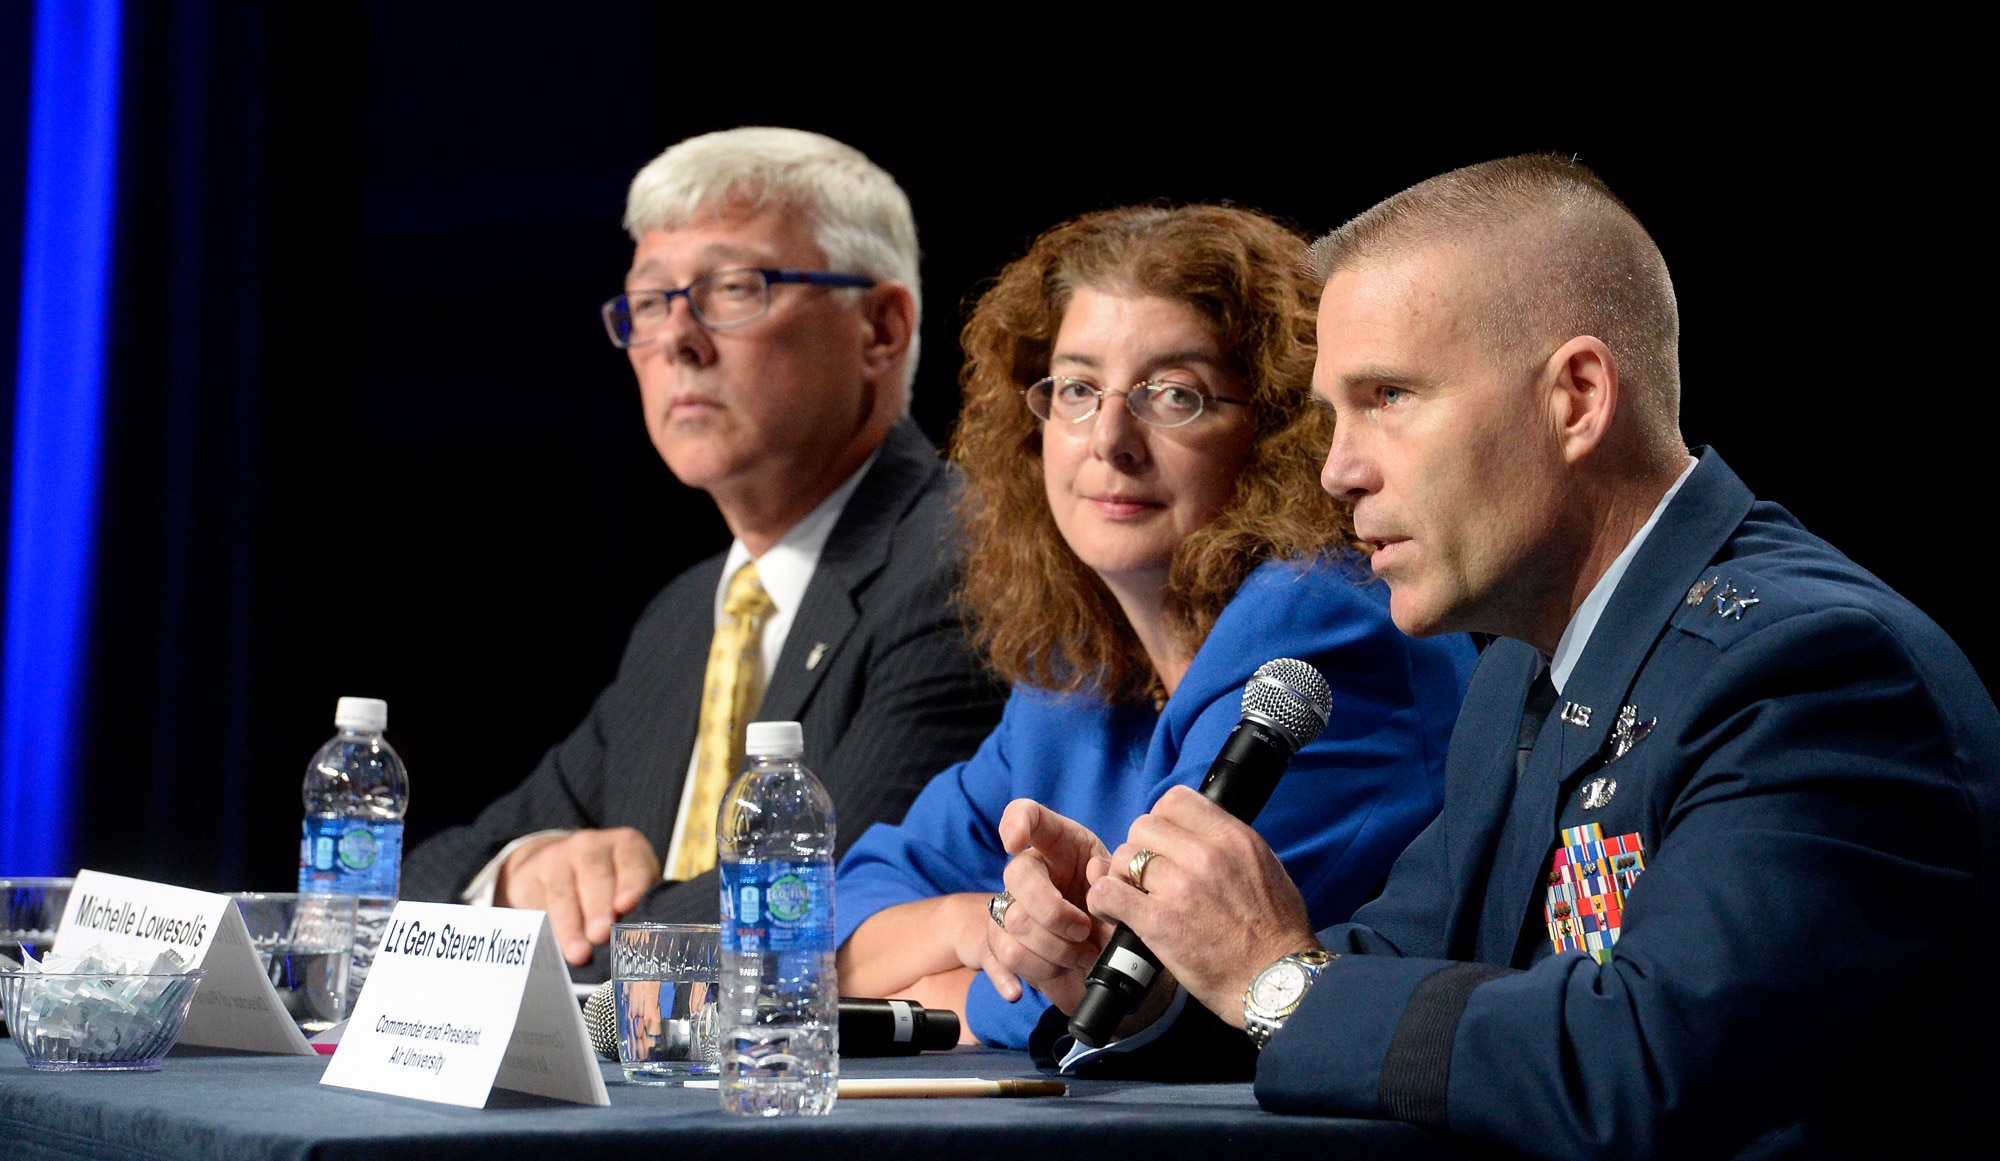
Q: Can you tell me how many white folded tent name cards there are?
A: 2